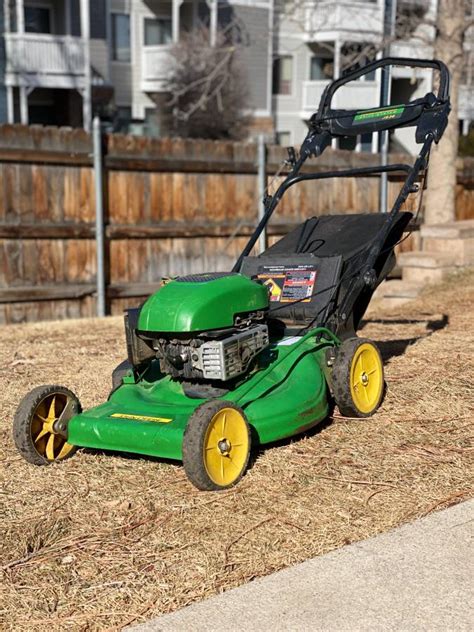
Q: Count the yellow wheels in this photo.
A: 3